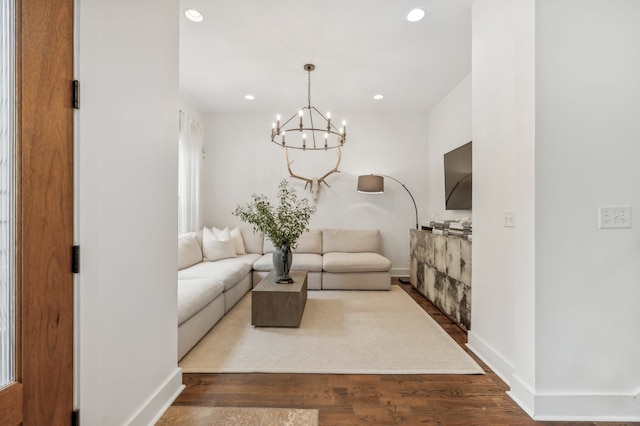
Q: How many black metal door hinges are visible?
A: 3